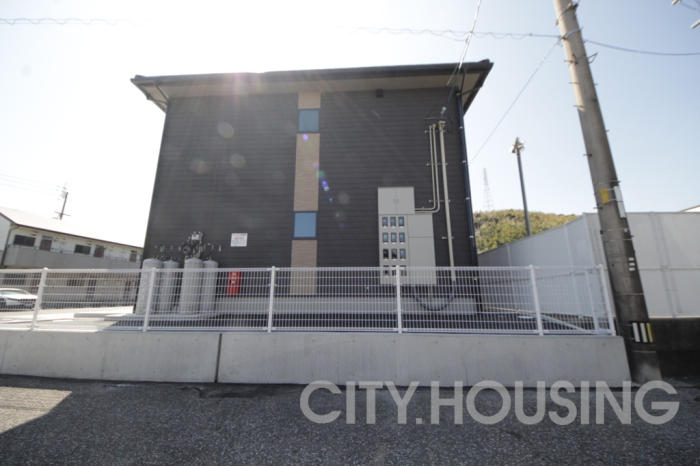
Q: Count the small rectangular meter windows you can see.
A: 12